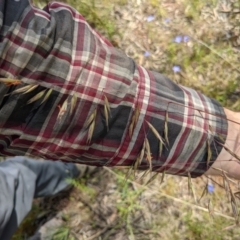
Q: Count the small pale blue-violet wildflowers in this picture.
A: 7